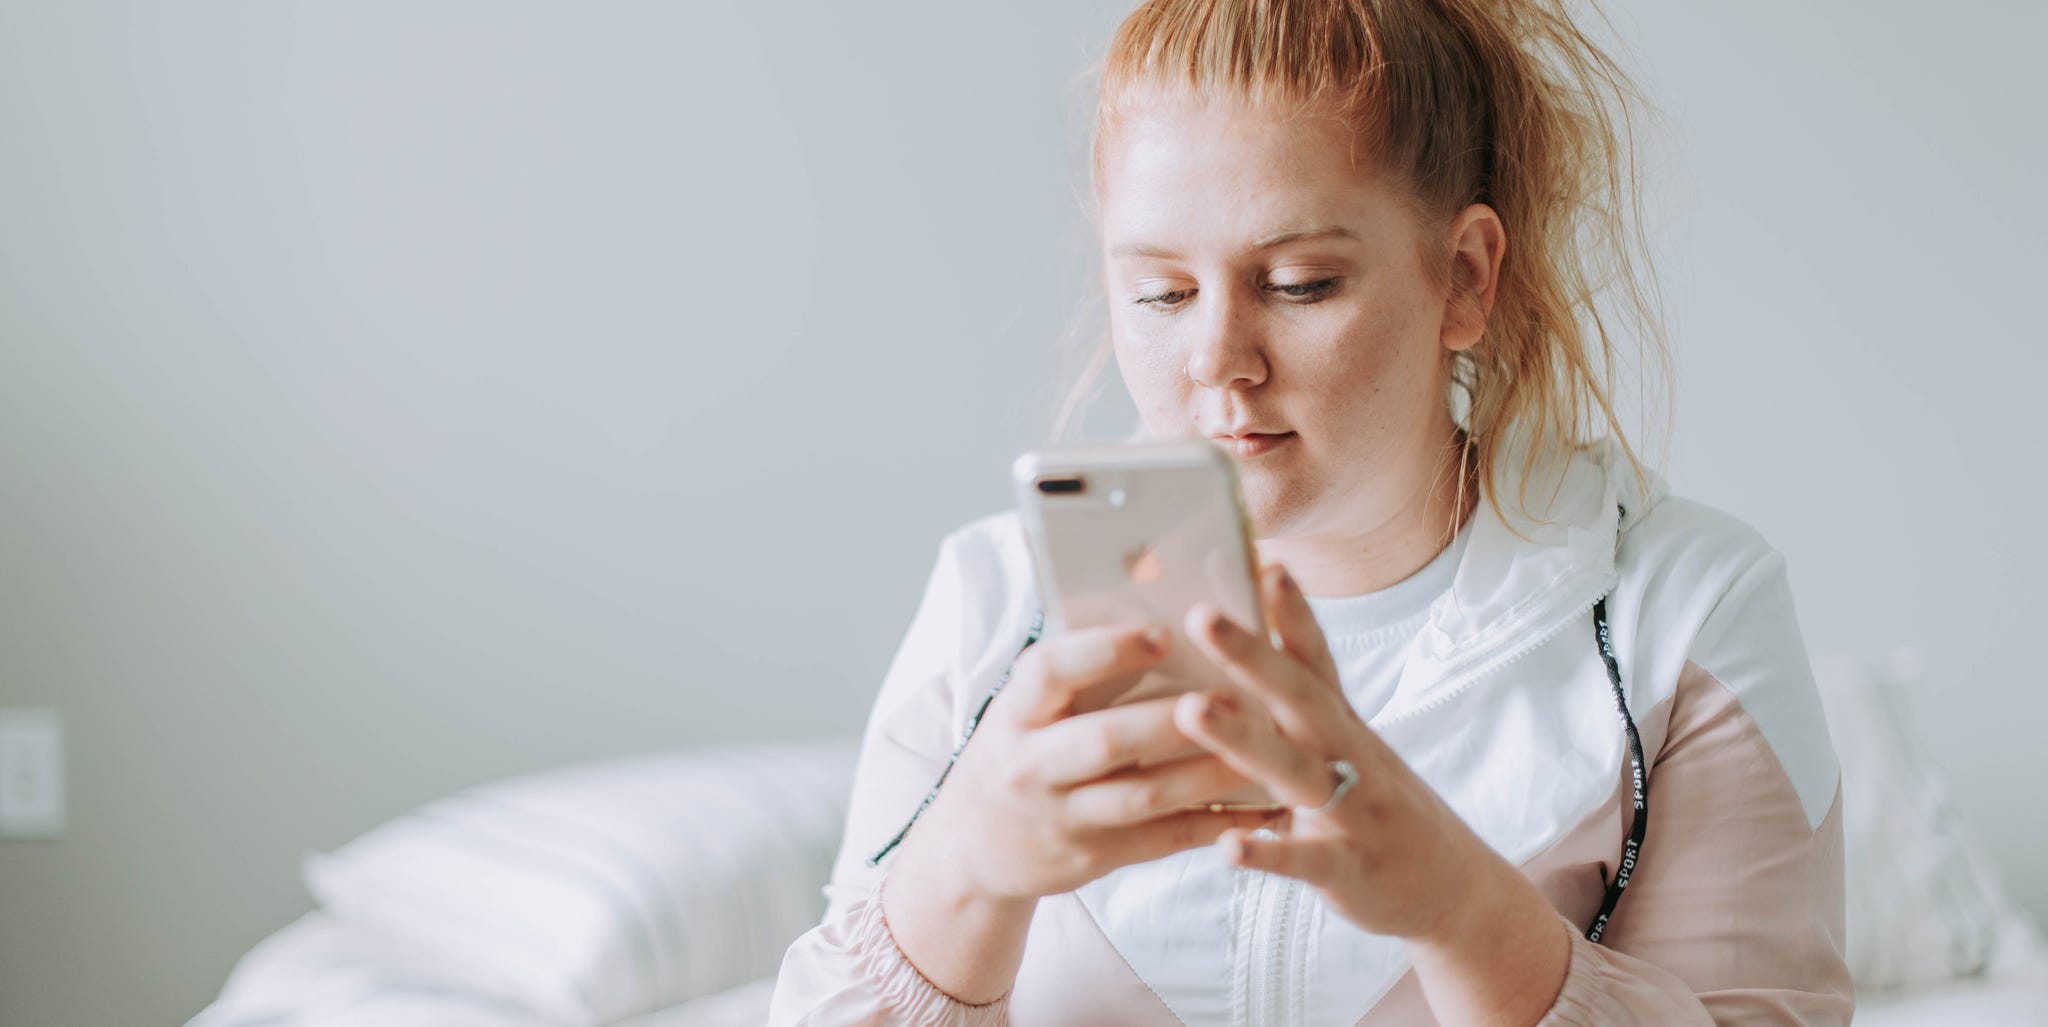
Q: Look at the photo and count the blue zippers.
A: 0